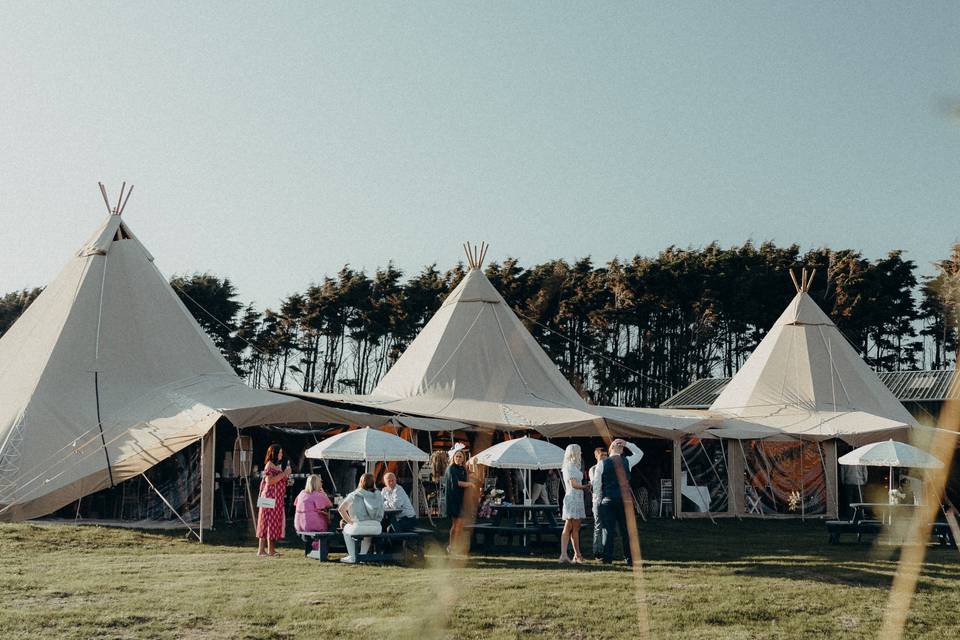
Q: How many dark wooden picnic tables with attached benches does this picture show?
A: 3